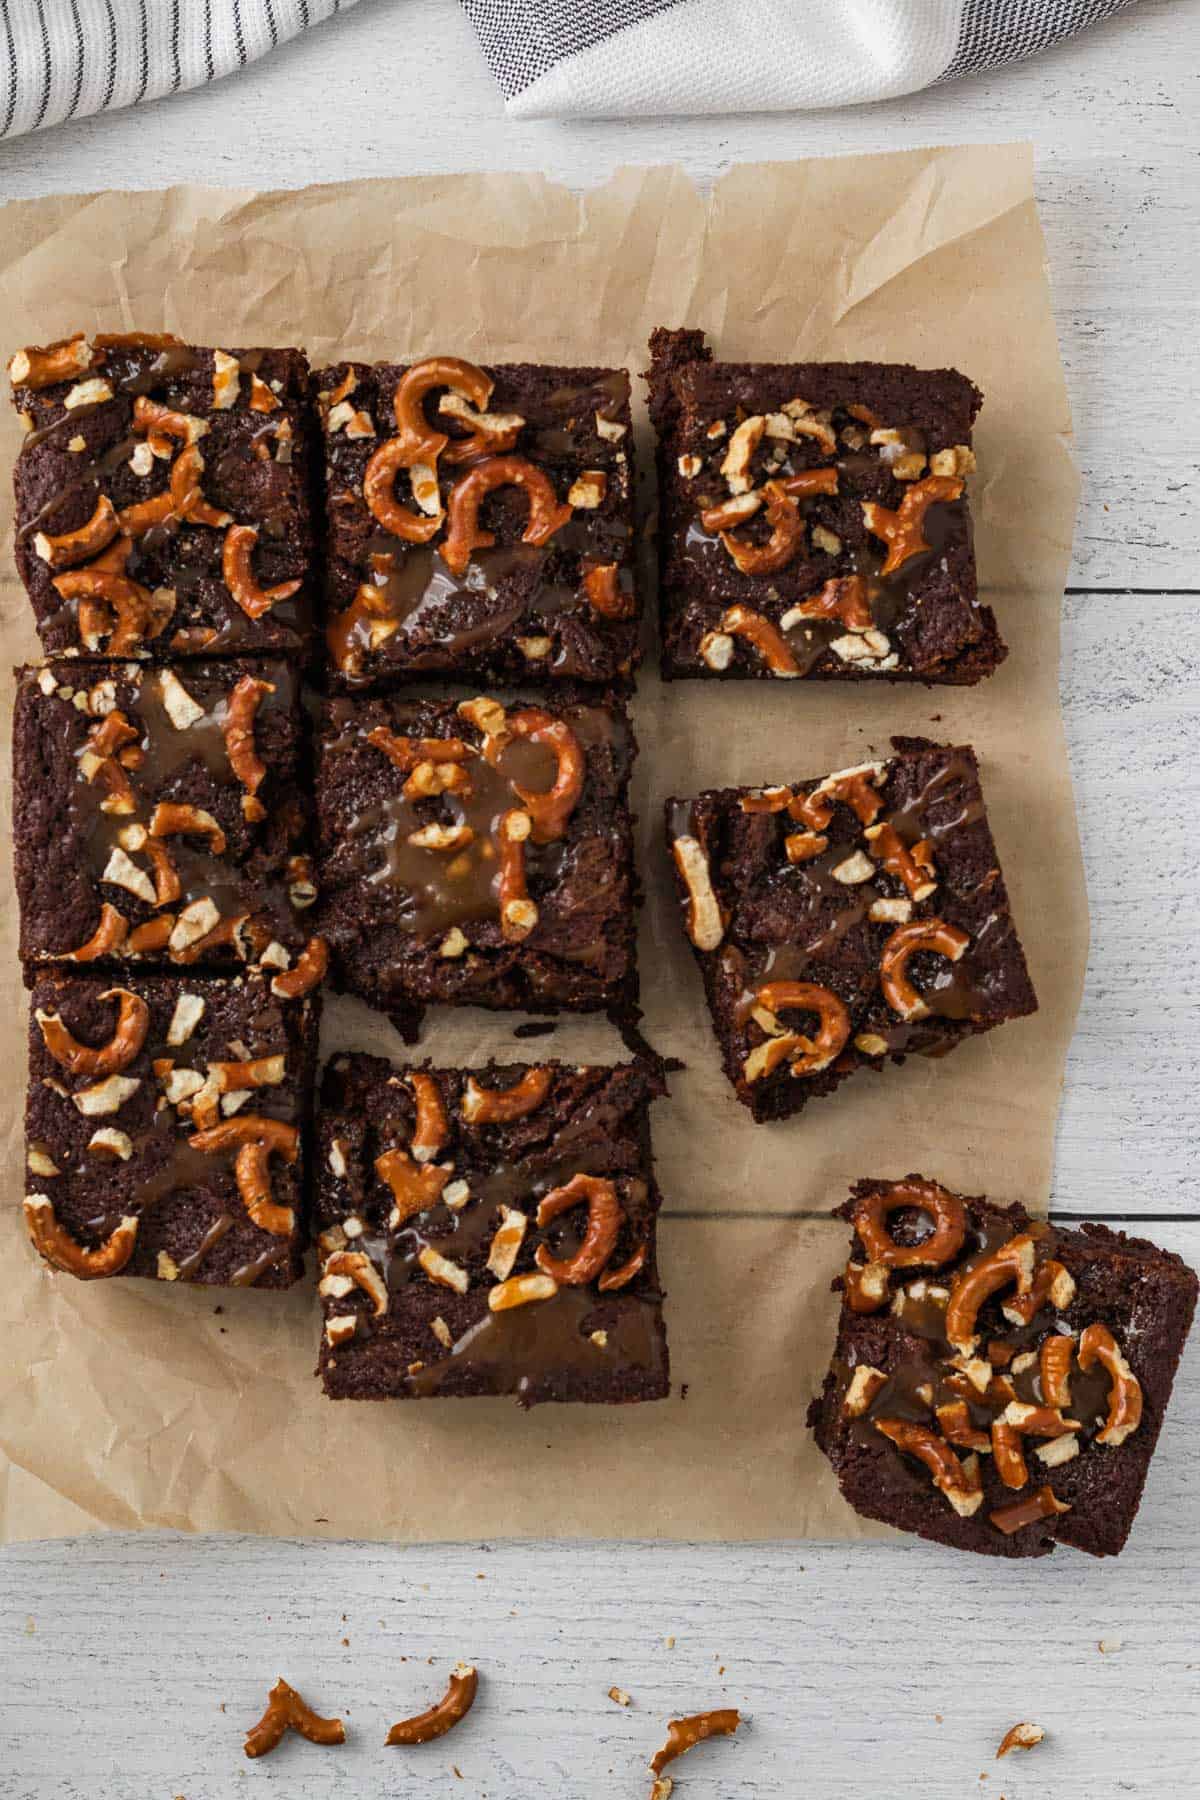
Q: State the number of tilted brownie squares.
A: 2